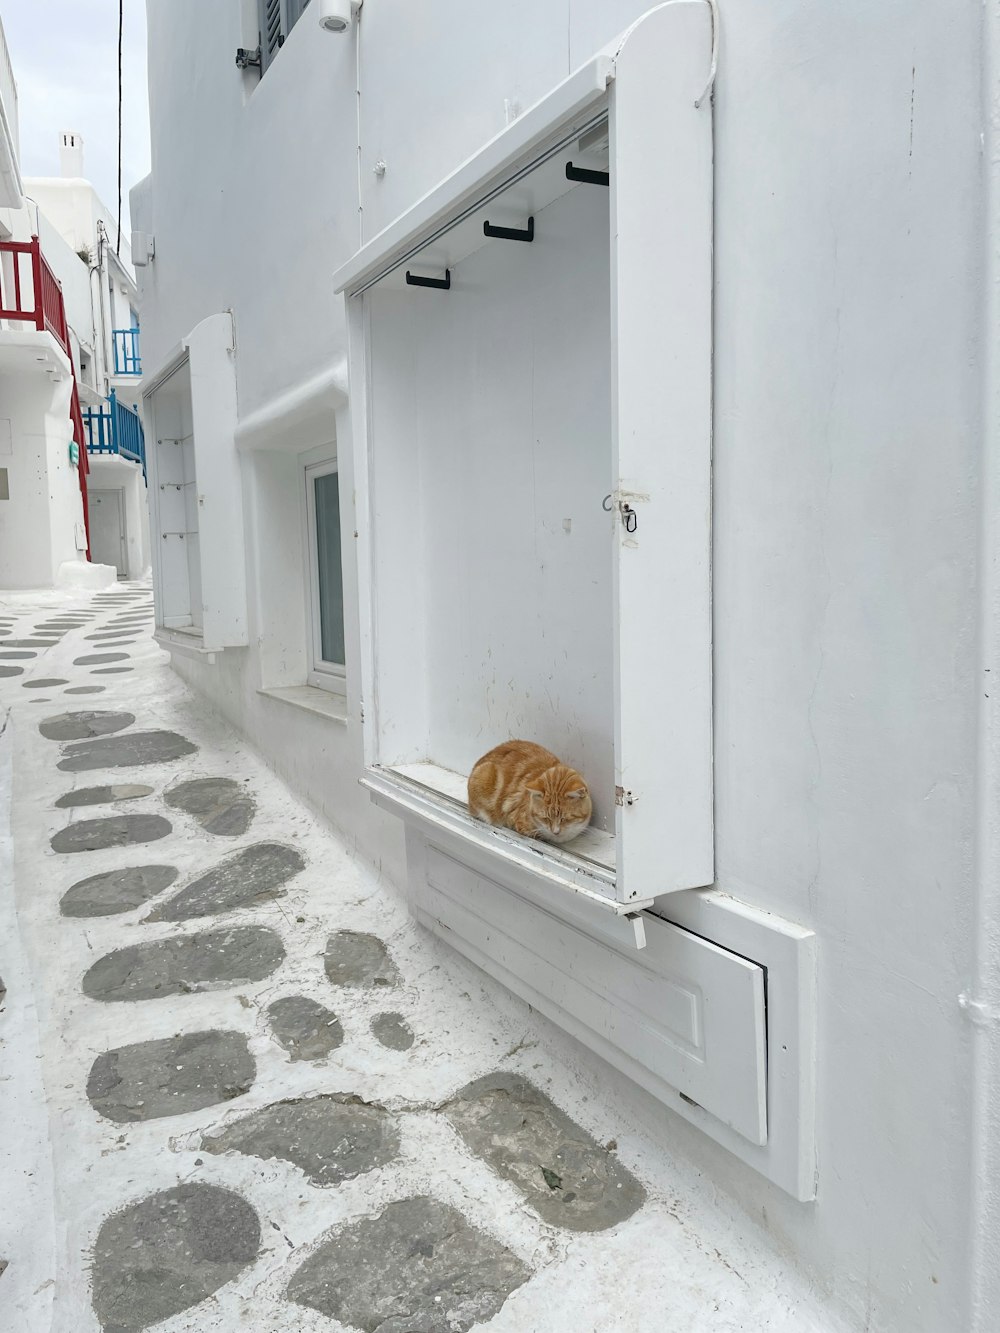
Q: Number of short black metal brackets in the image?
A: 3